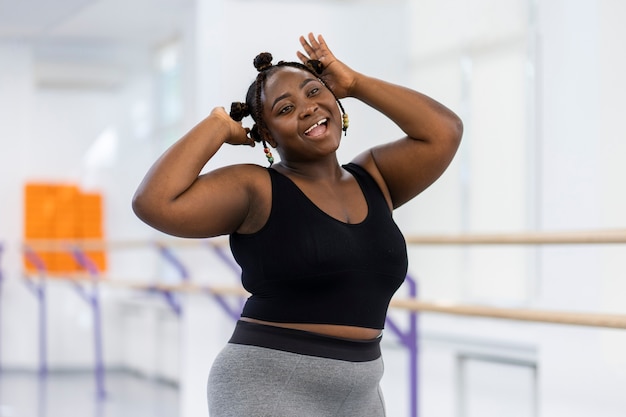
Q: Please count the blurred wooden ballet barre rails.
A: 2